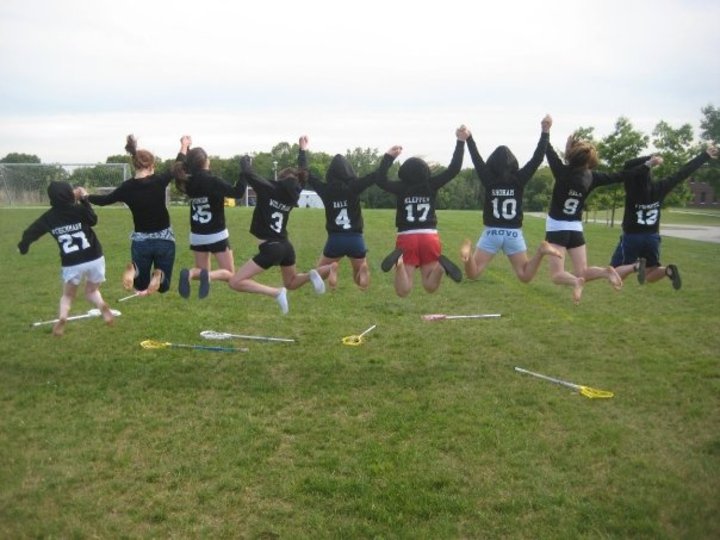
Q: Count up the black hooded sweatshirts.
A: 8